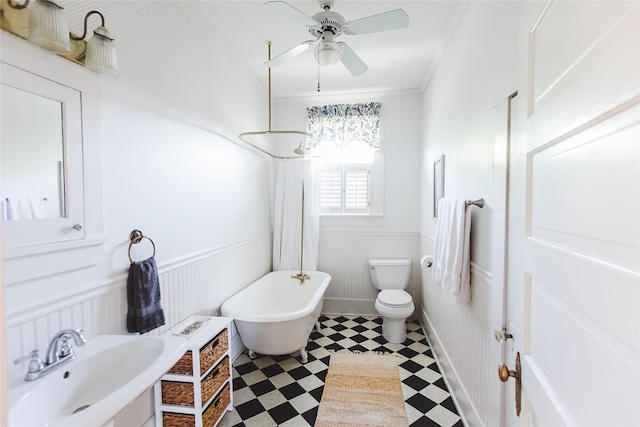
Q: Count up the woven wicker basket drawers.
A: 3